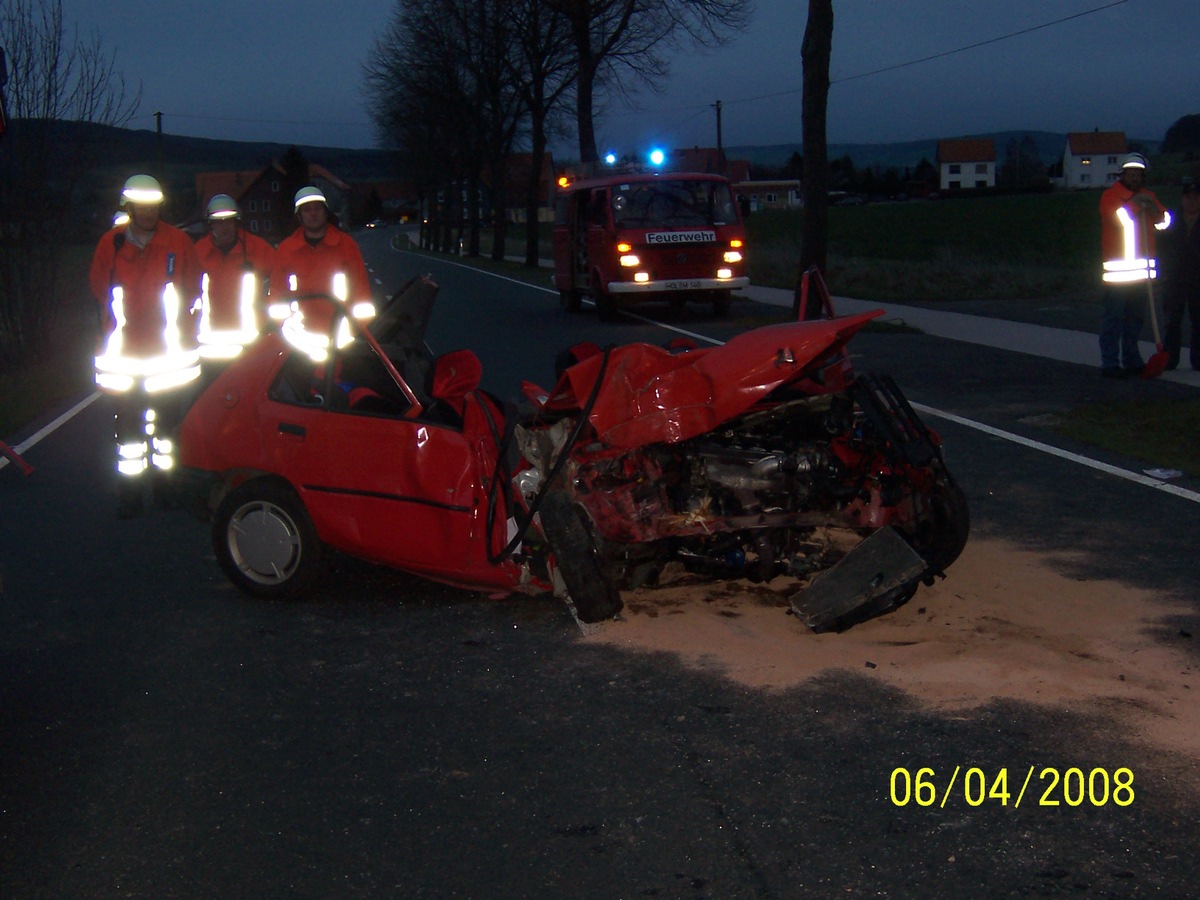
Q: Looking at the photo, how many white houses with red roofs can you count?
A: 2